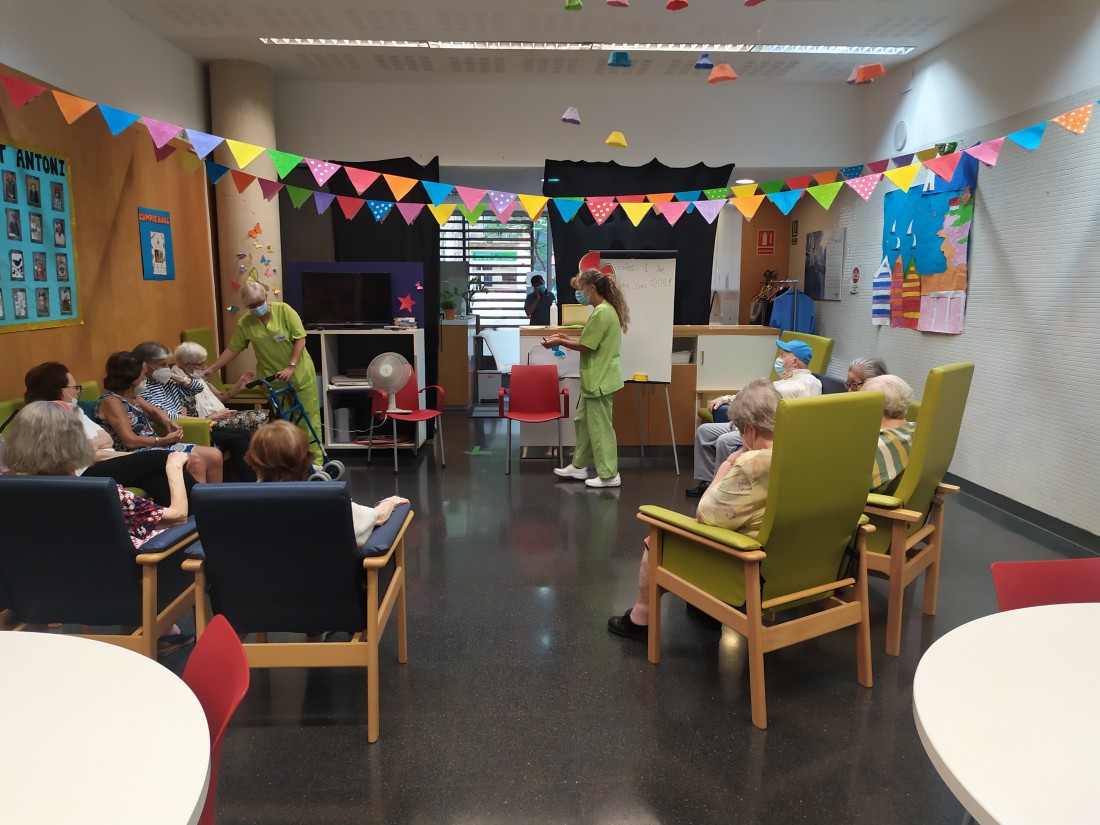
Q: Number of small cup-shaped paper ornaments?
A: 11